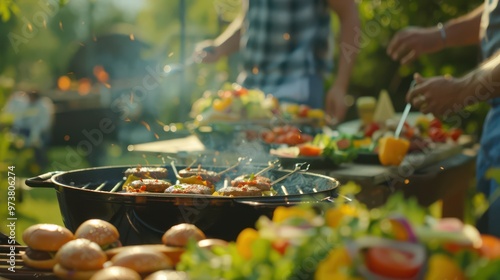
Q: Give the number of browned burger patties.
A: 6